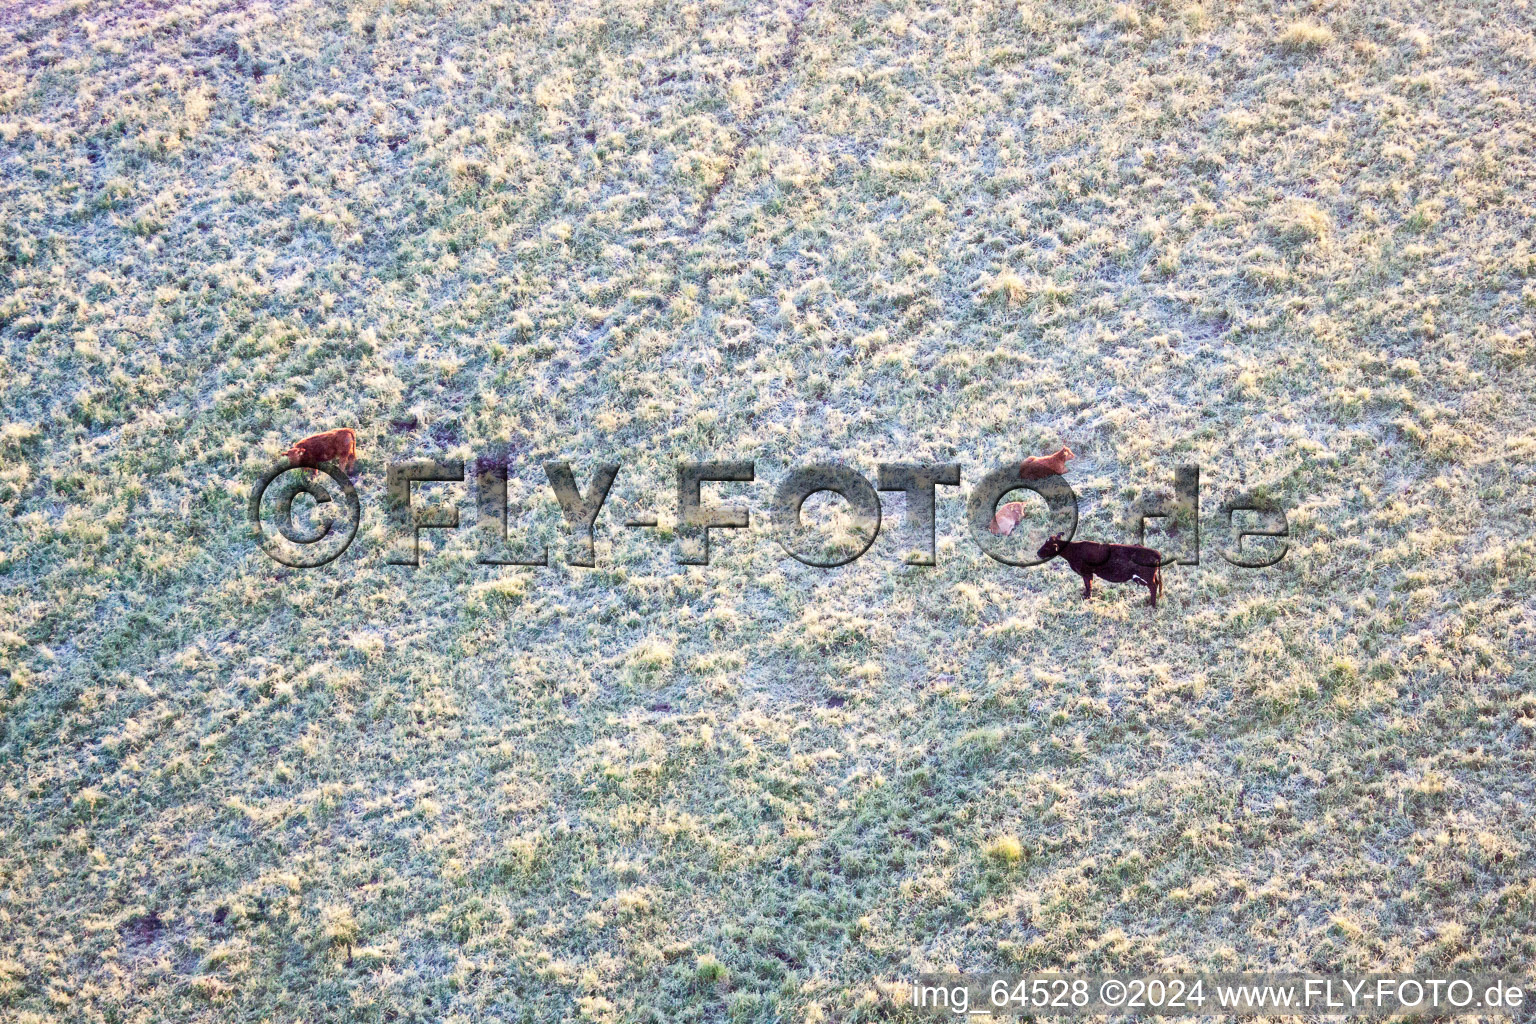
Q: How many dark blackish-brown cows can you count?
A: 1